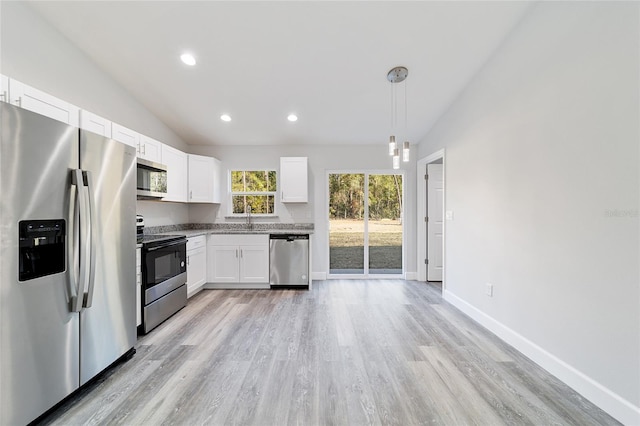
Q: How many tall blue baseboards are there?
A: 0